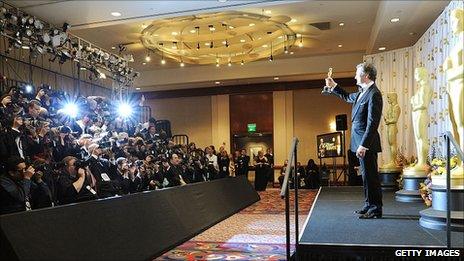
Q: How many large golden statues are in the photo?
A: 3